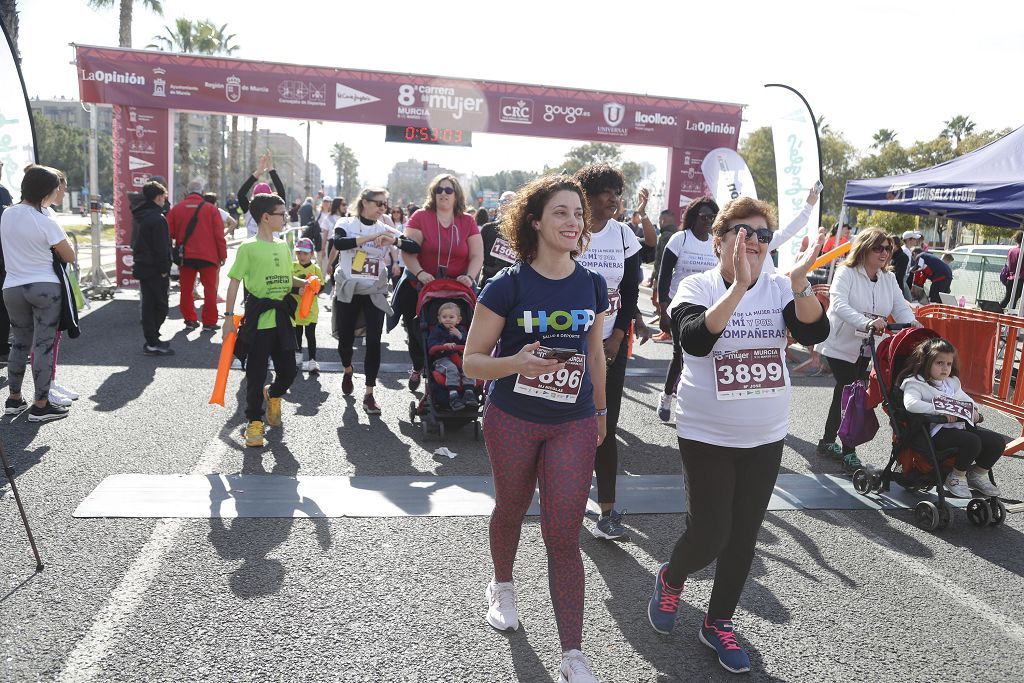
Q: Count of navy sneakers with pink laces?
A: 2